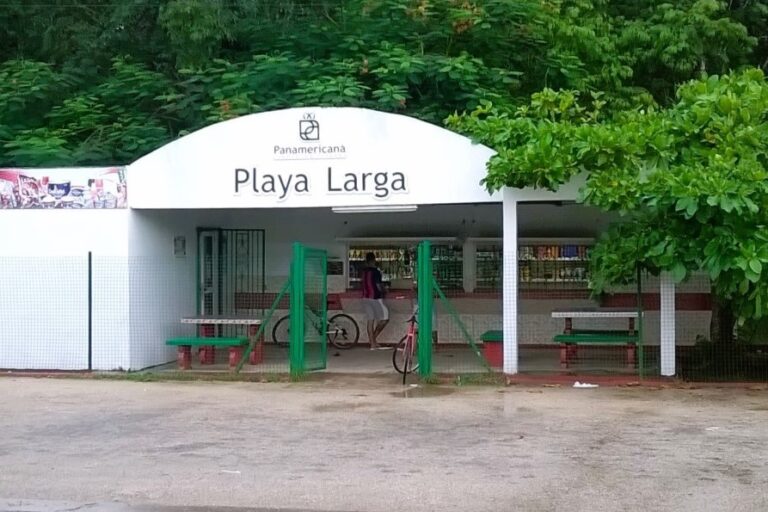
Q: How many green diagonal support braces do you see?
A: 2